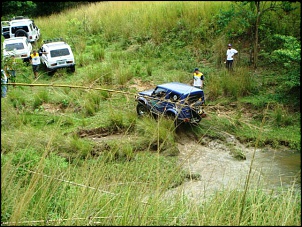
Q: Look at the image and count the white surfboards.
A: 0